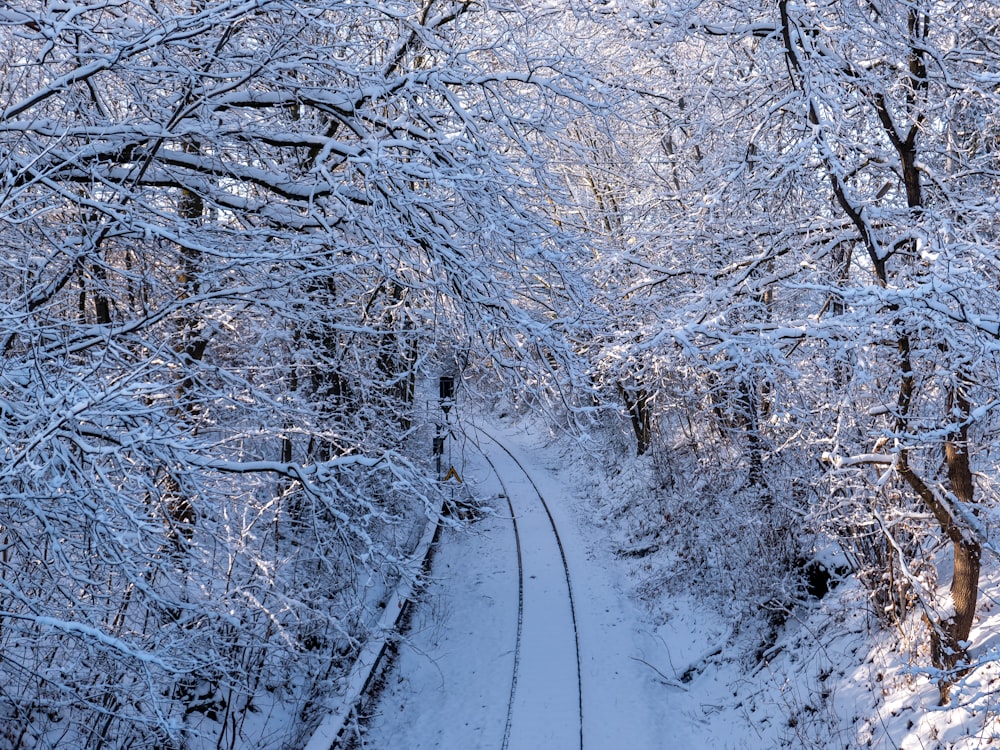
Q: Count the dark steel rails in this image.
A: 2